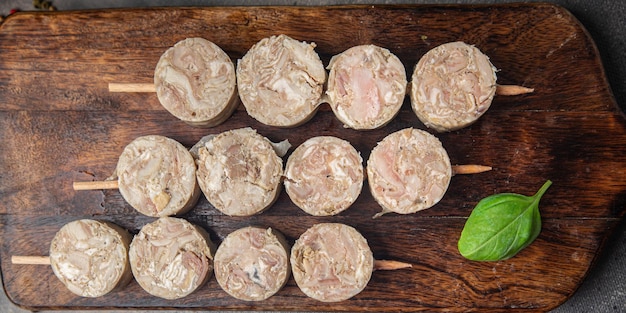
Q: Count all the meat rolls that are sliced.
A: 12